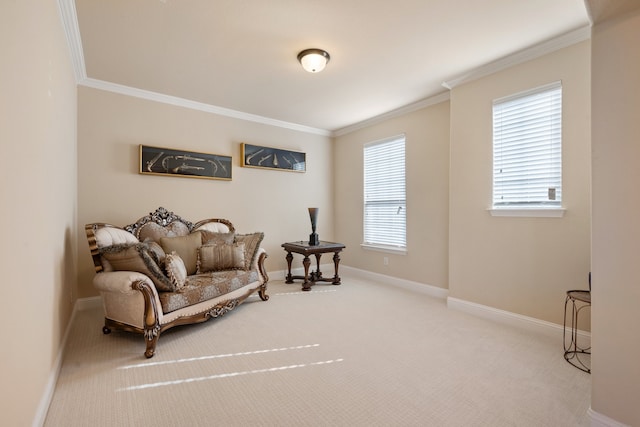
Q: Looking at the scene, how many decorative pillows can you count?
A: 7